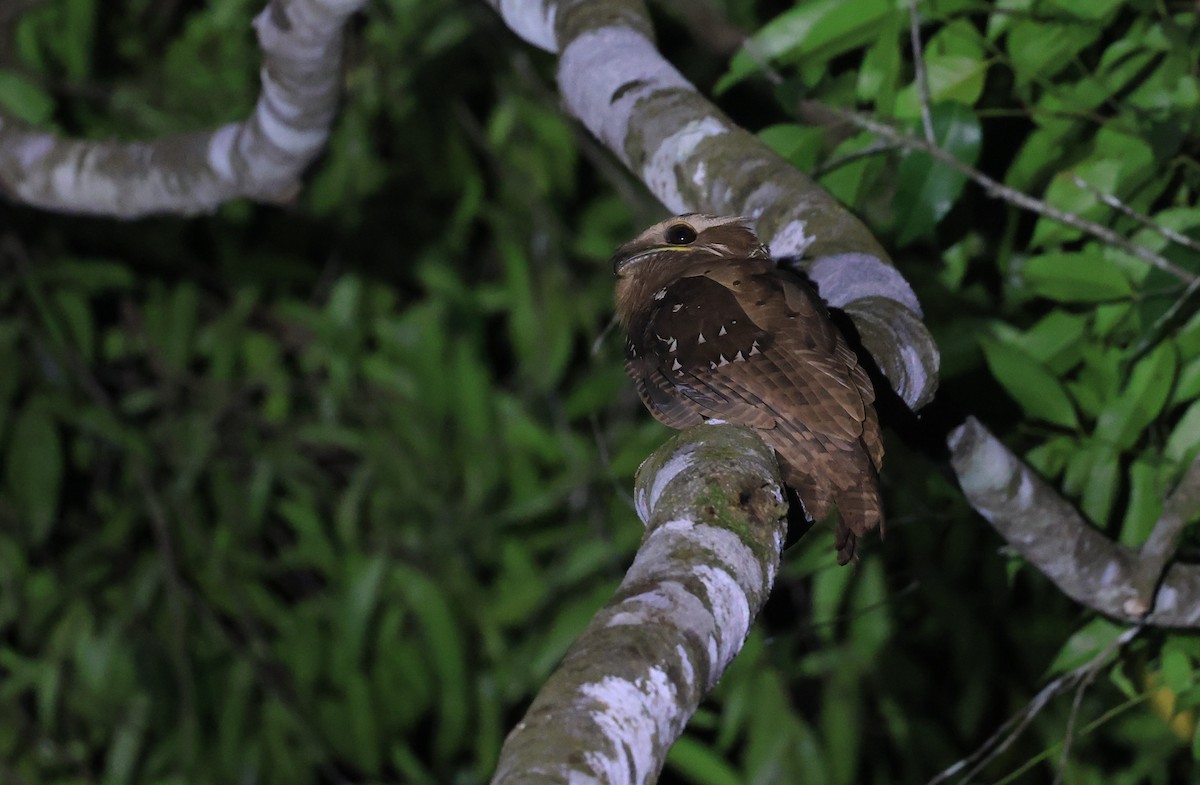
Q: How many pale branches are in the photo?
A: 4